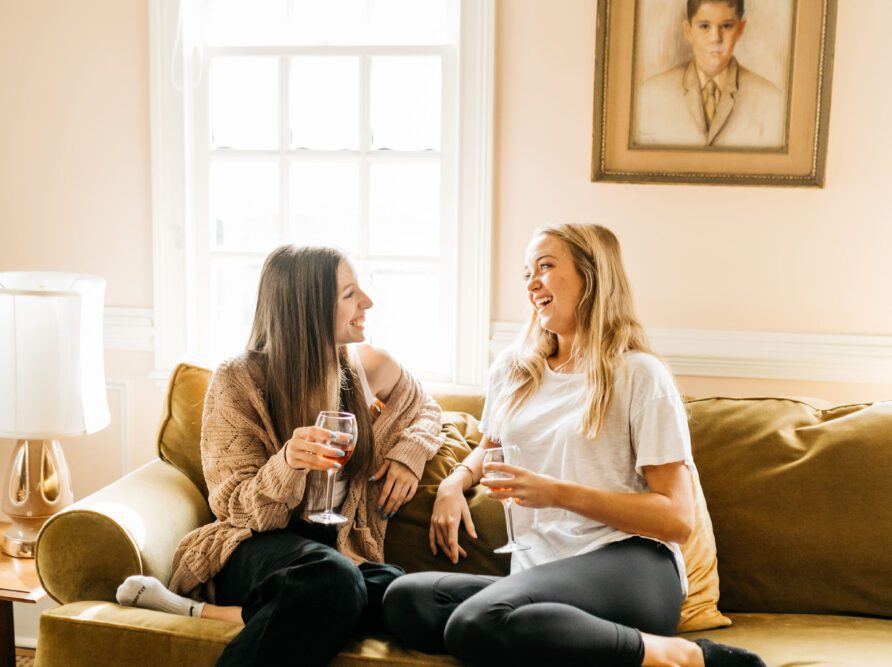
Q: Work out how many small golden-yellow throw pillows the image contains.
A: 1